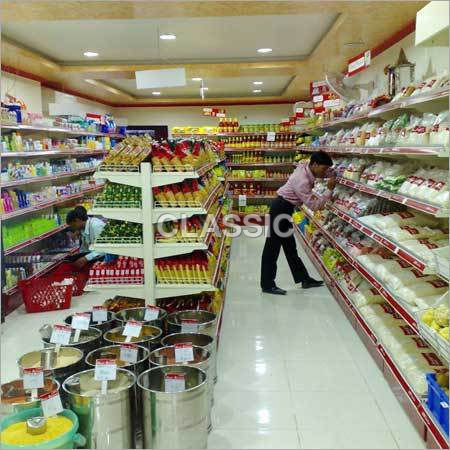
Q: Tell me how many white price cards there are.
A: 12